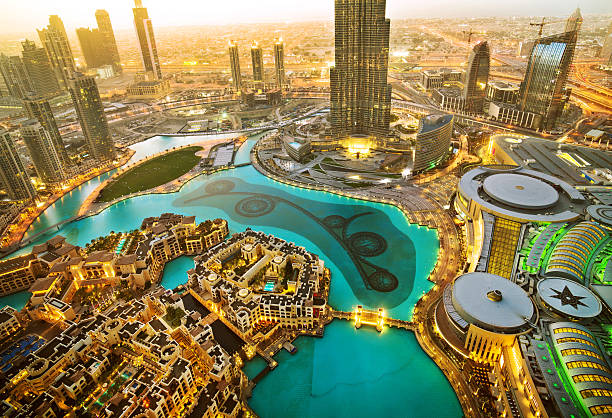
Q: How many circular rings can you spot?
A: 5